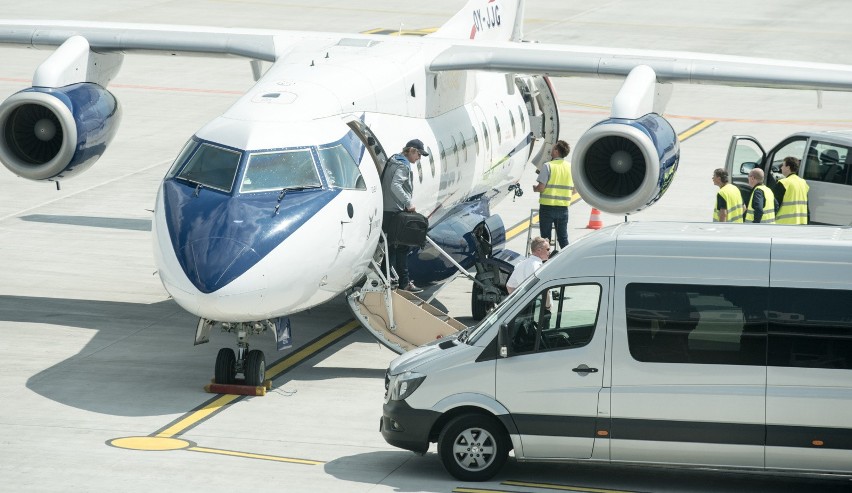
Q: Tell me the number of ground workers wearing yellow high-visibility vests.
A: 4